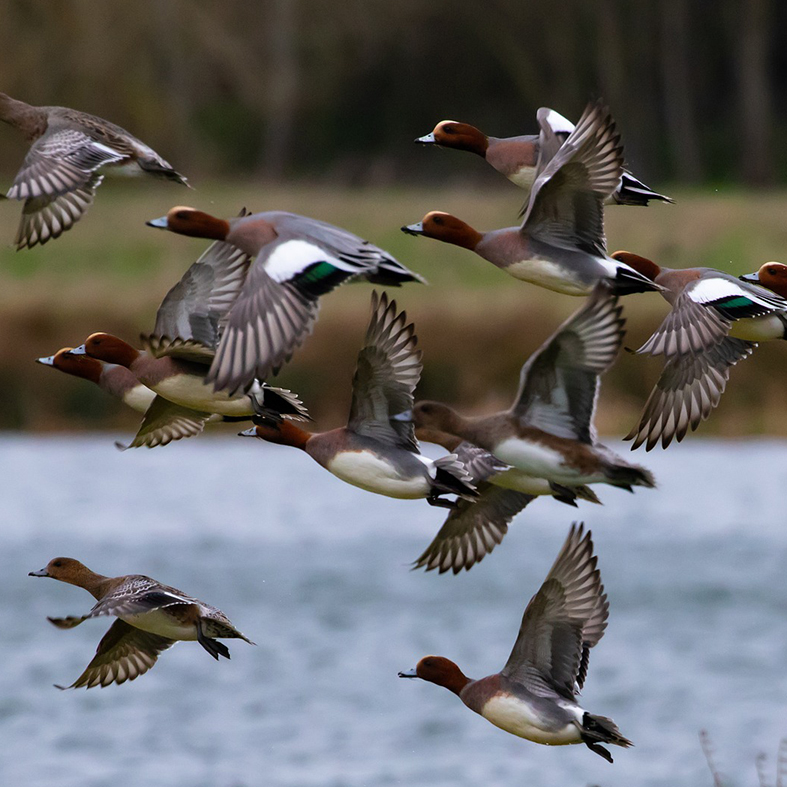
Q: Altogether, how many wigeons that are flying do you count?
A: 13